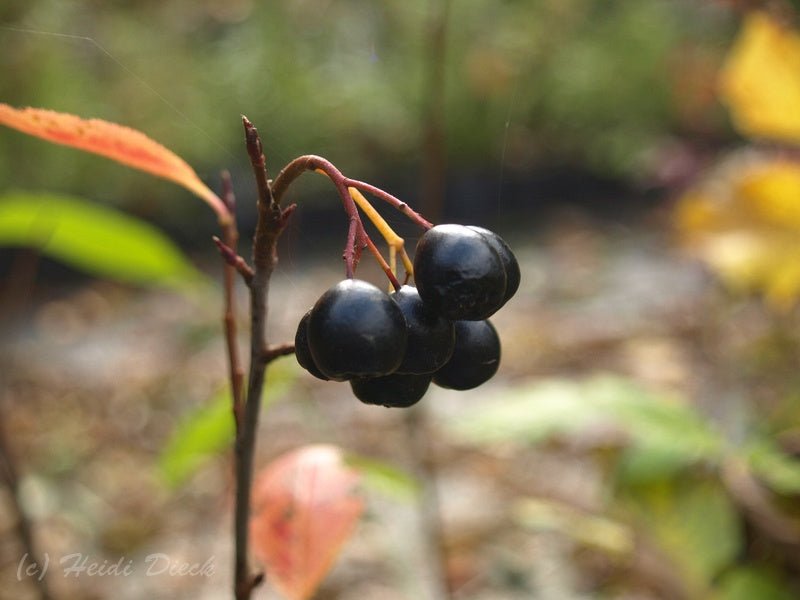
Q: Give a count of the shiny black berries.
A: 7